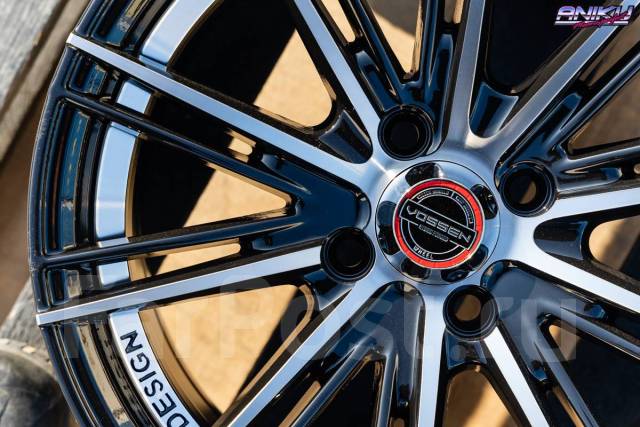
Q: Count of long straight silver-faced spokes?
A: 10